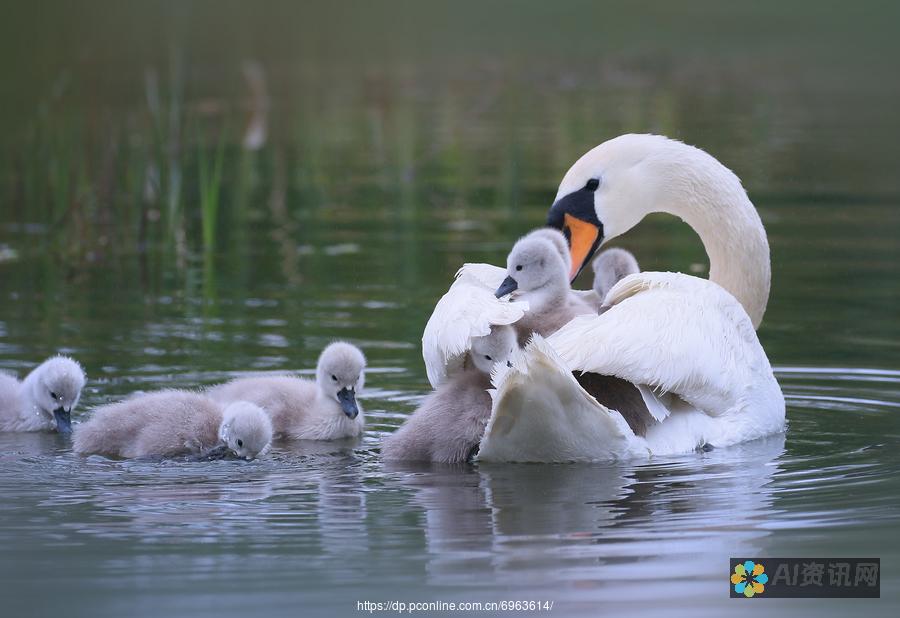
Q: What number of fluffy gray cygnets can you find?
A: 7